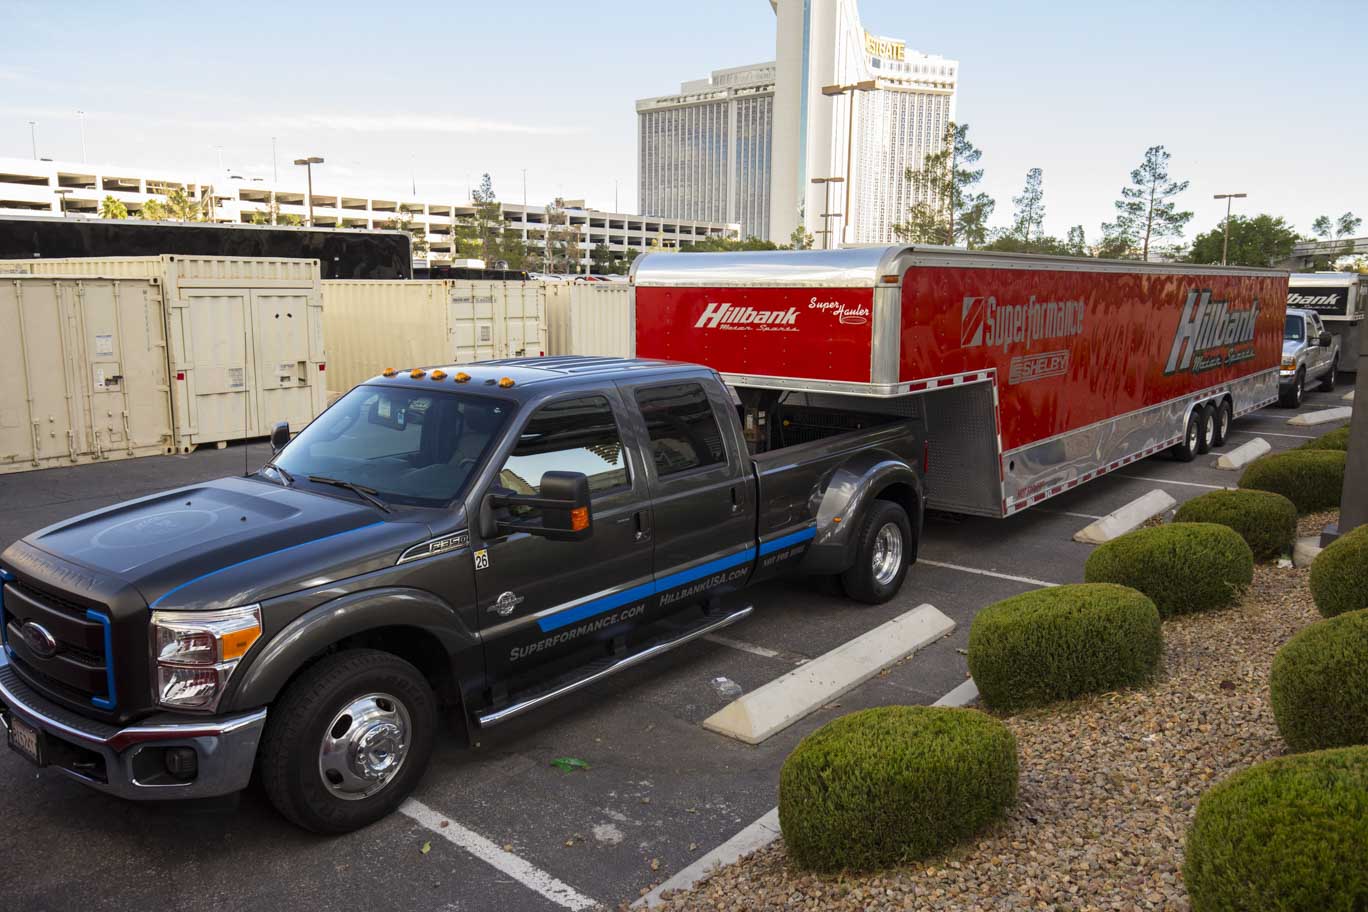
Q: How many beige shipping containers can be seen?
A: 4